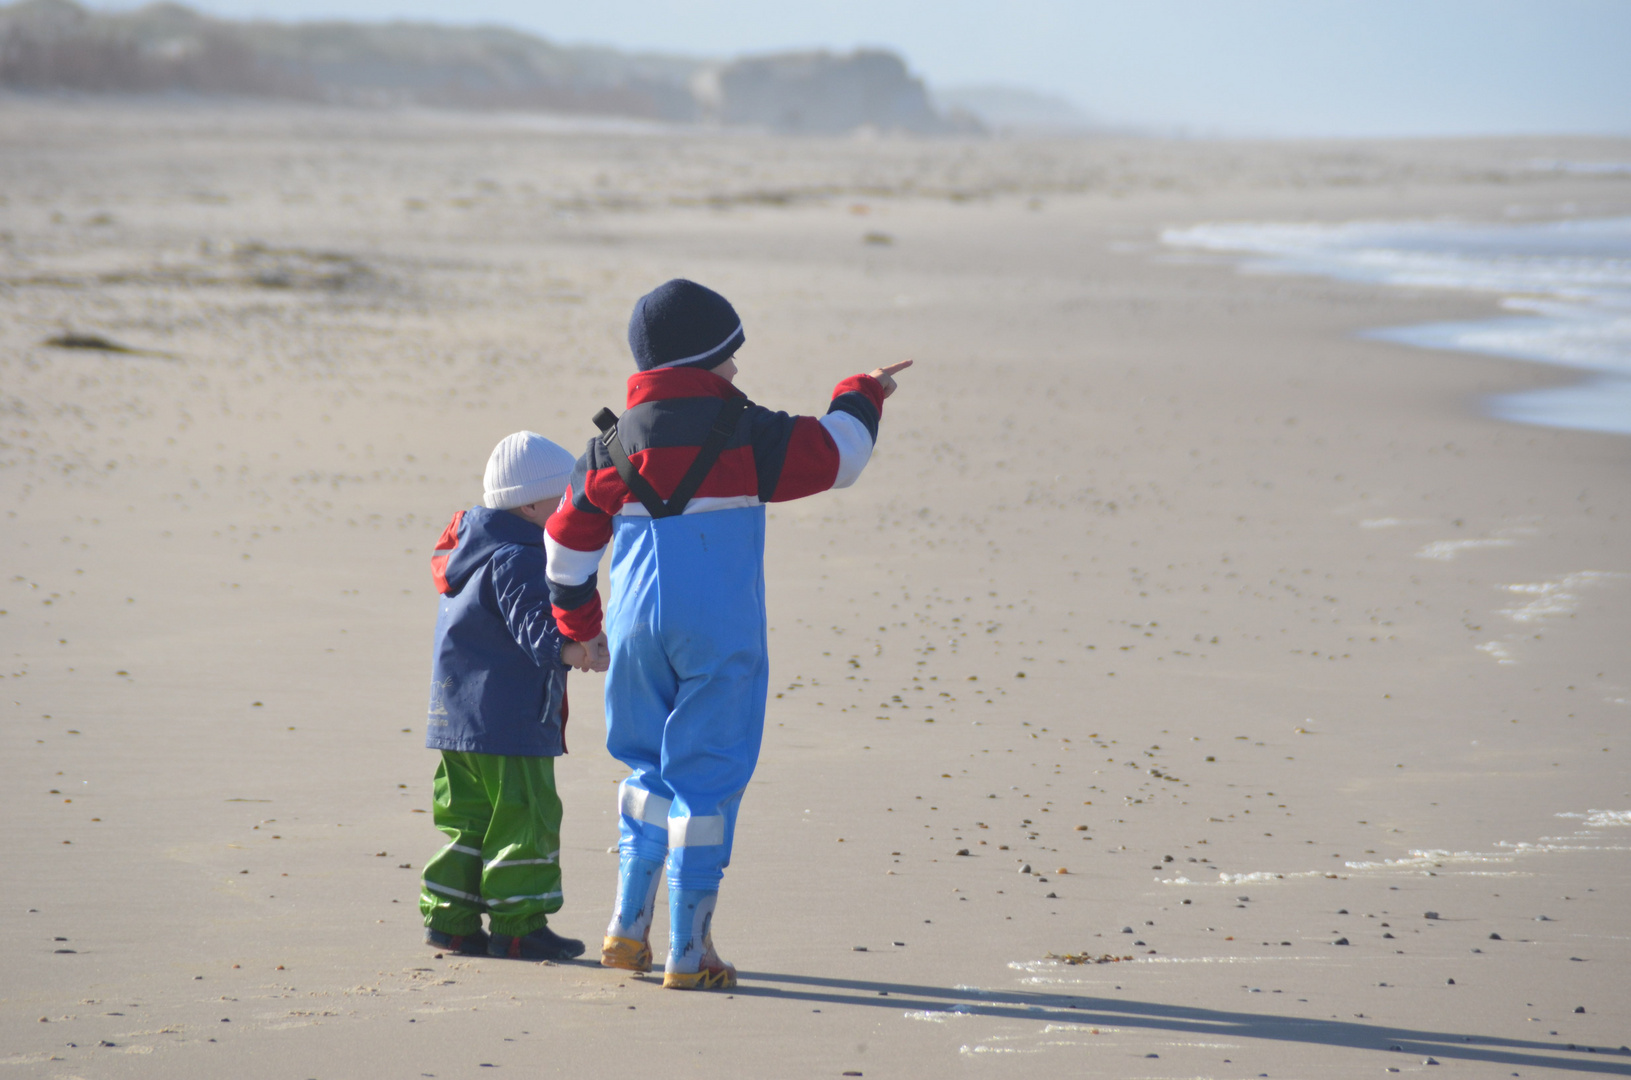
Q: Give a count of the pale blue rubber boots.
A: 2